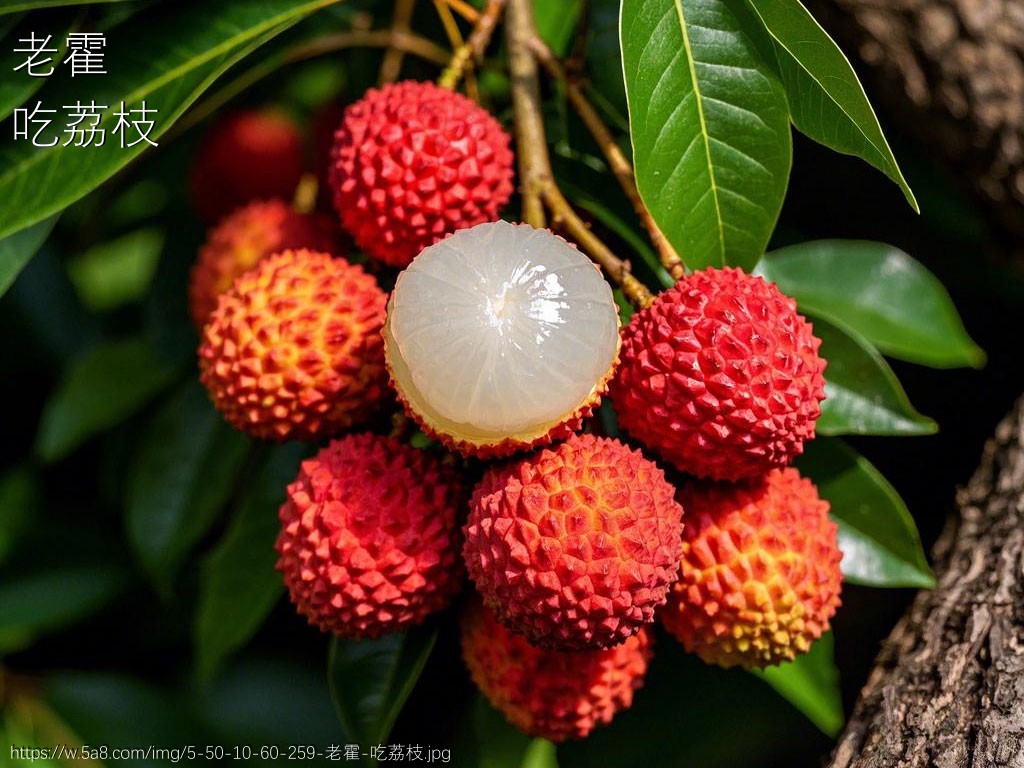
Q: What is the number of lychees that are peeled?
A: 1